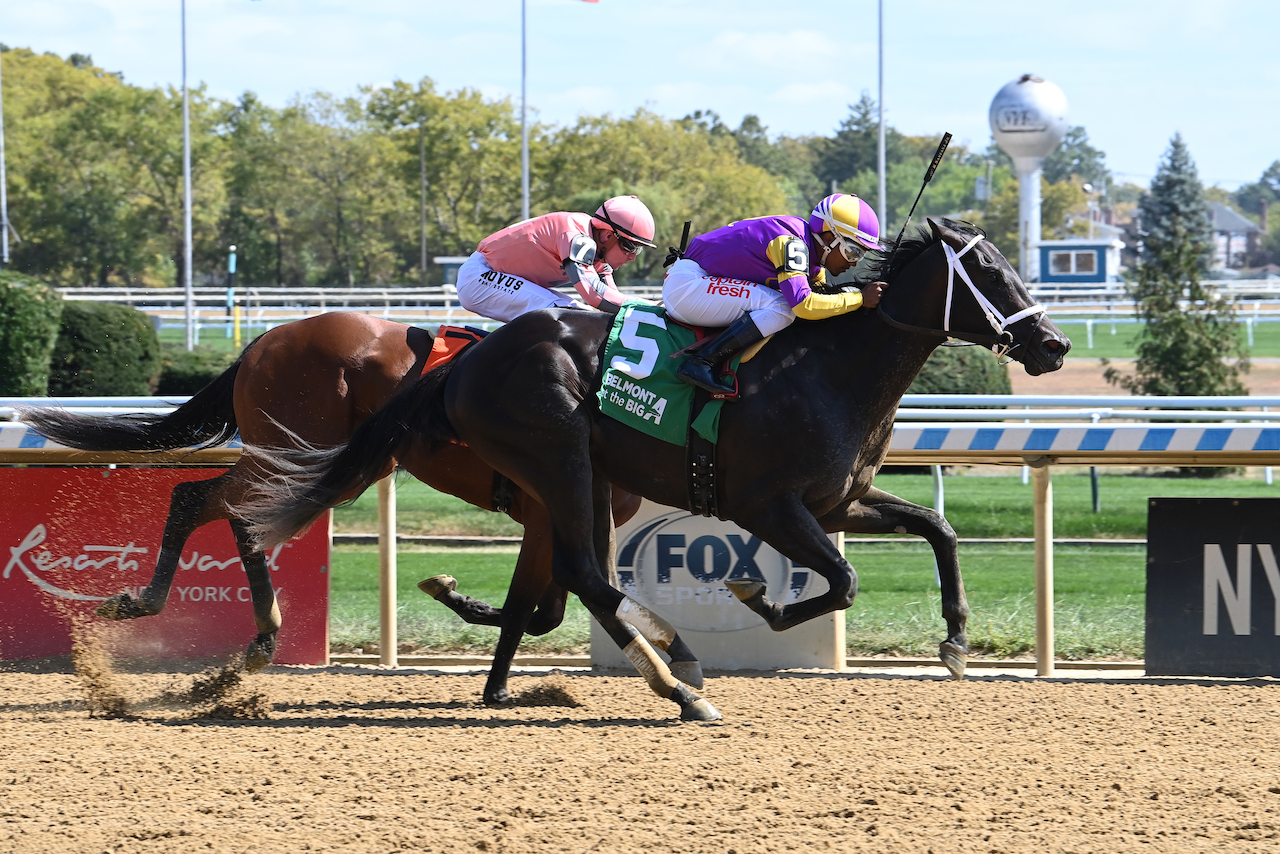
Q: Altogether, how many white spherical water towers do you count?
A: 1